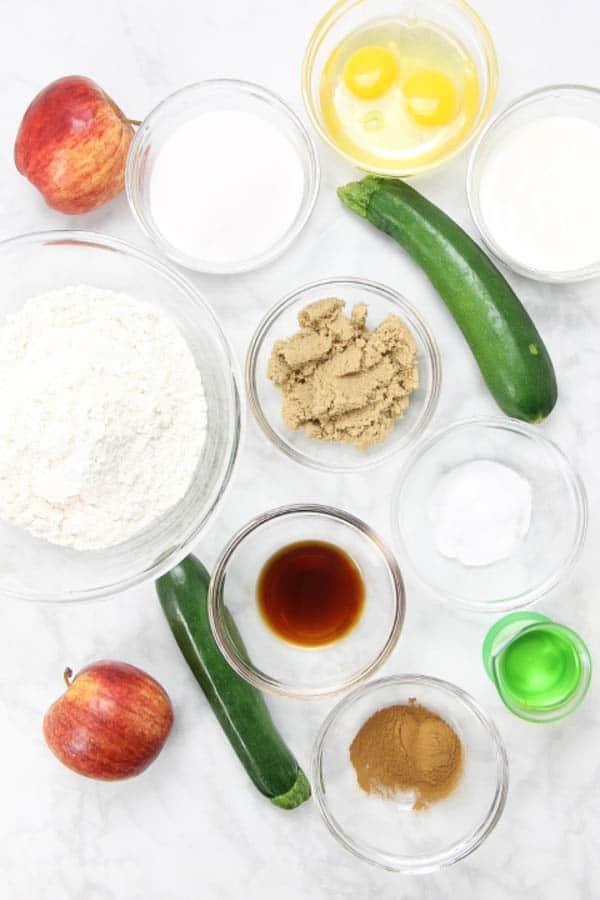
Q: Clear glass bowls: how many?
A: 8